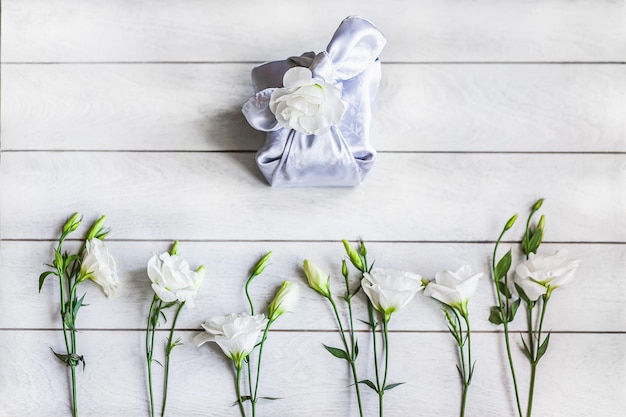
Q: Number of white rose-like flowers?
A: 7